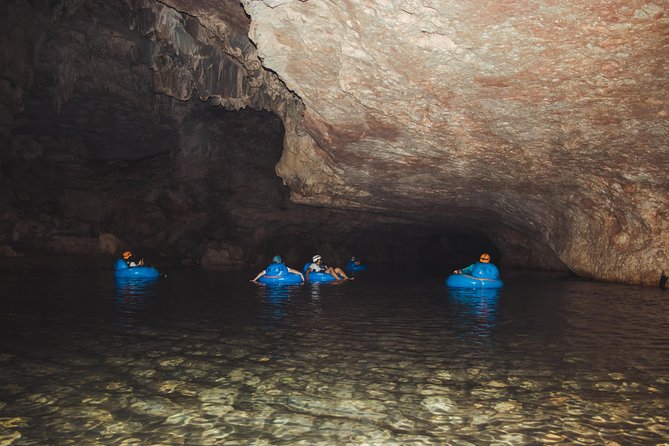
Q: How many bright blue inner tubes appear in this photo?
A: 5